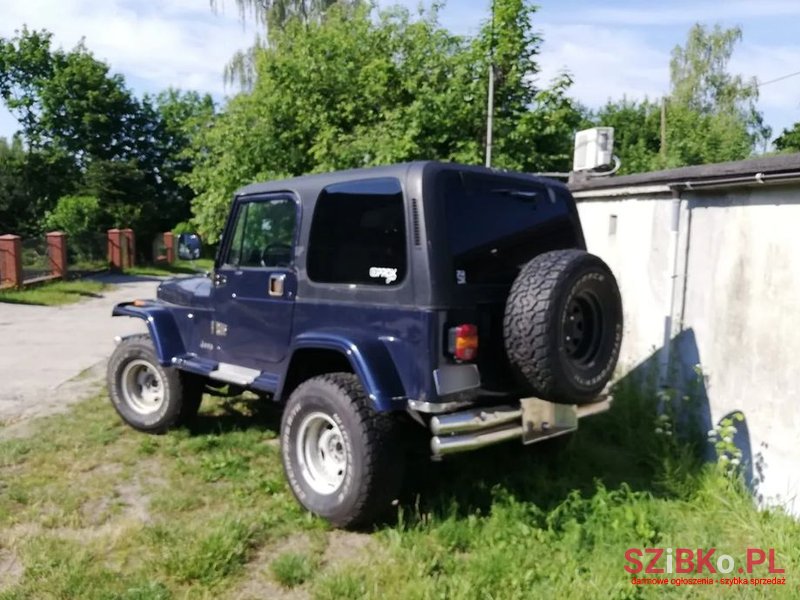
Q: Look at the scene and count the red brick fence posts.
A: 5